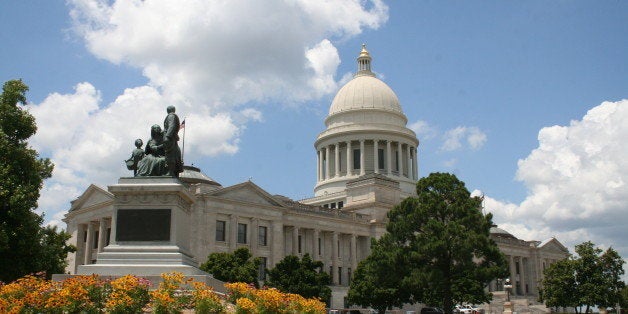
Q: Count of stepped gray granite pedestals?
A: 1